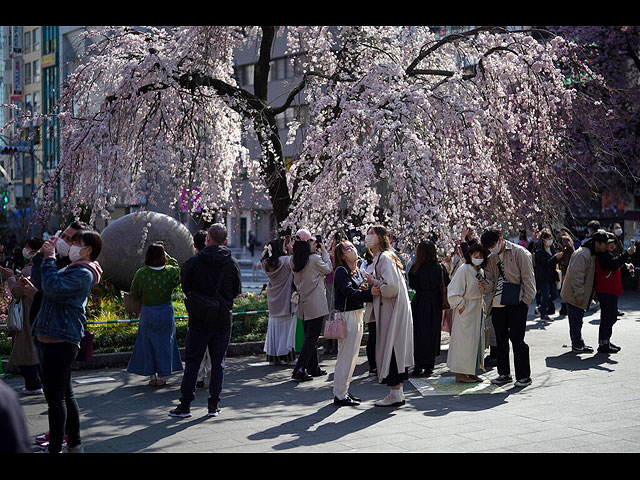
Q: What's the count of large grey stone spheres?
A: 1